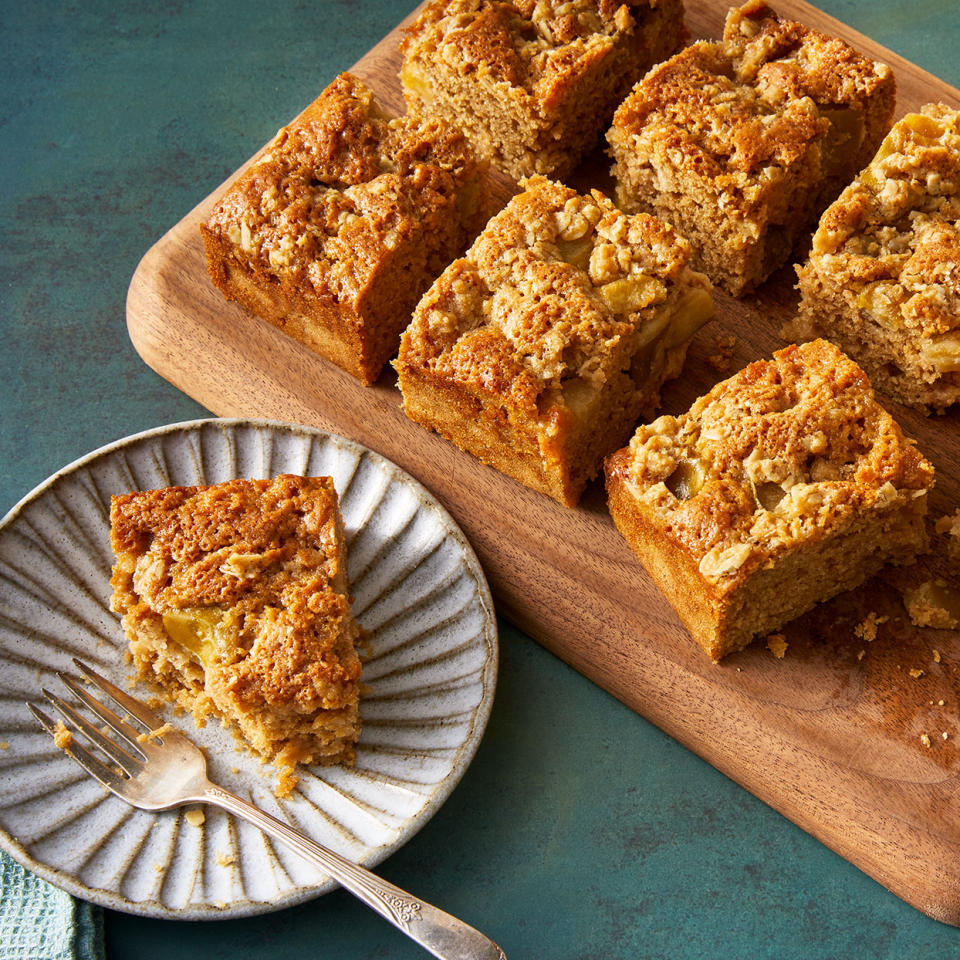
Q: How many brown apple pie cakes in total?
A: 7